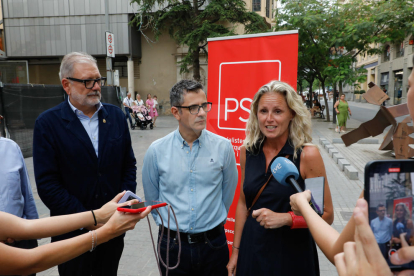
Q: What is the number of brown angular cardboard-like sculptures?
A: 1